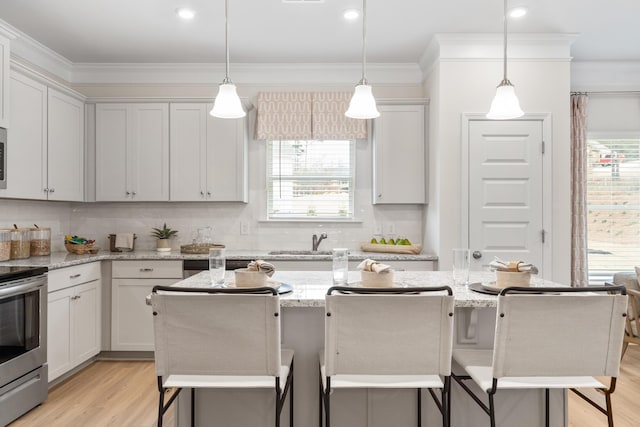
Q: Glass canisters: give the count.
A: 3